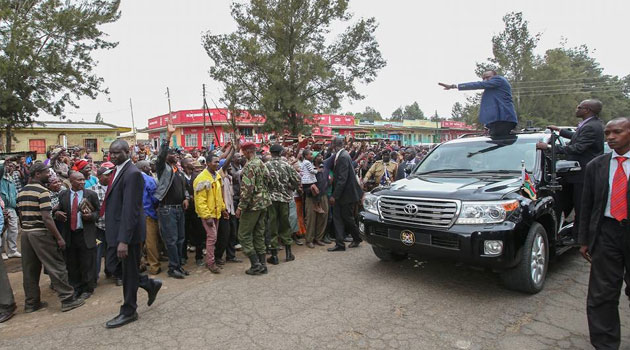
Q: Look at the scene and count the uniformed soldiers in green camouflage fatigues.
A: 2